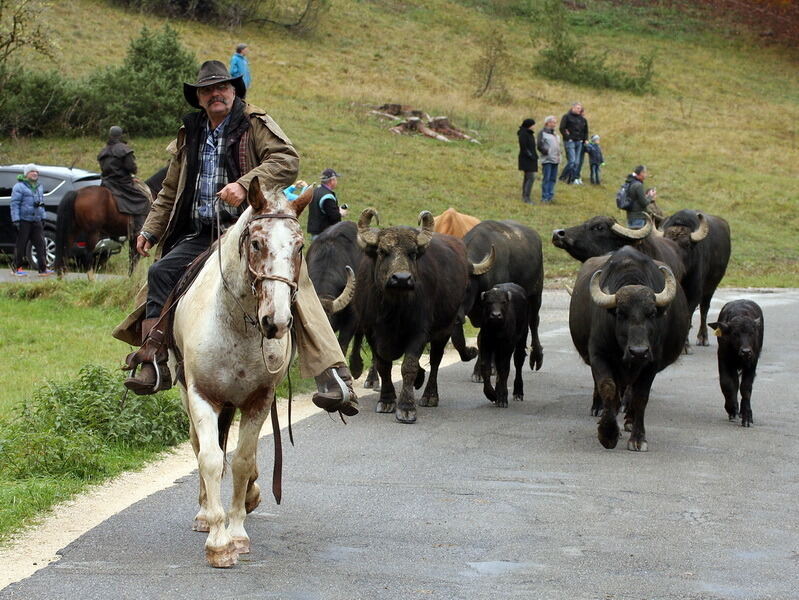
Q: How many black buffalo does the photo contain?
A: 8